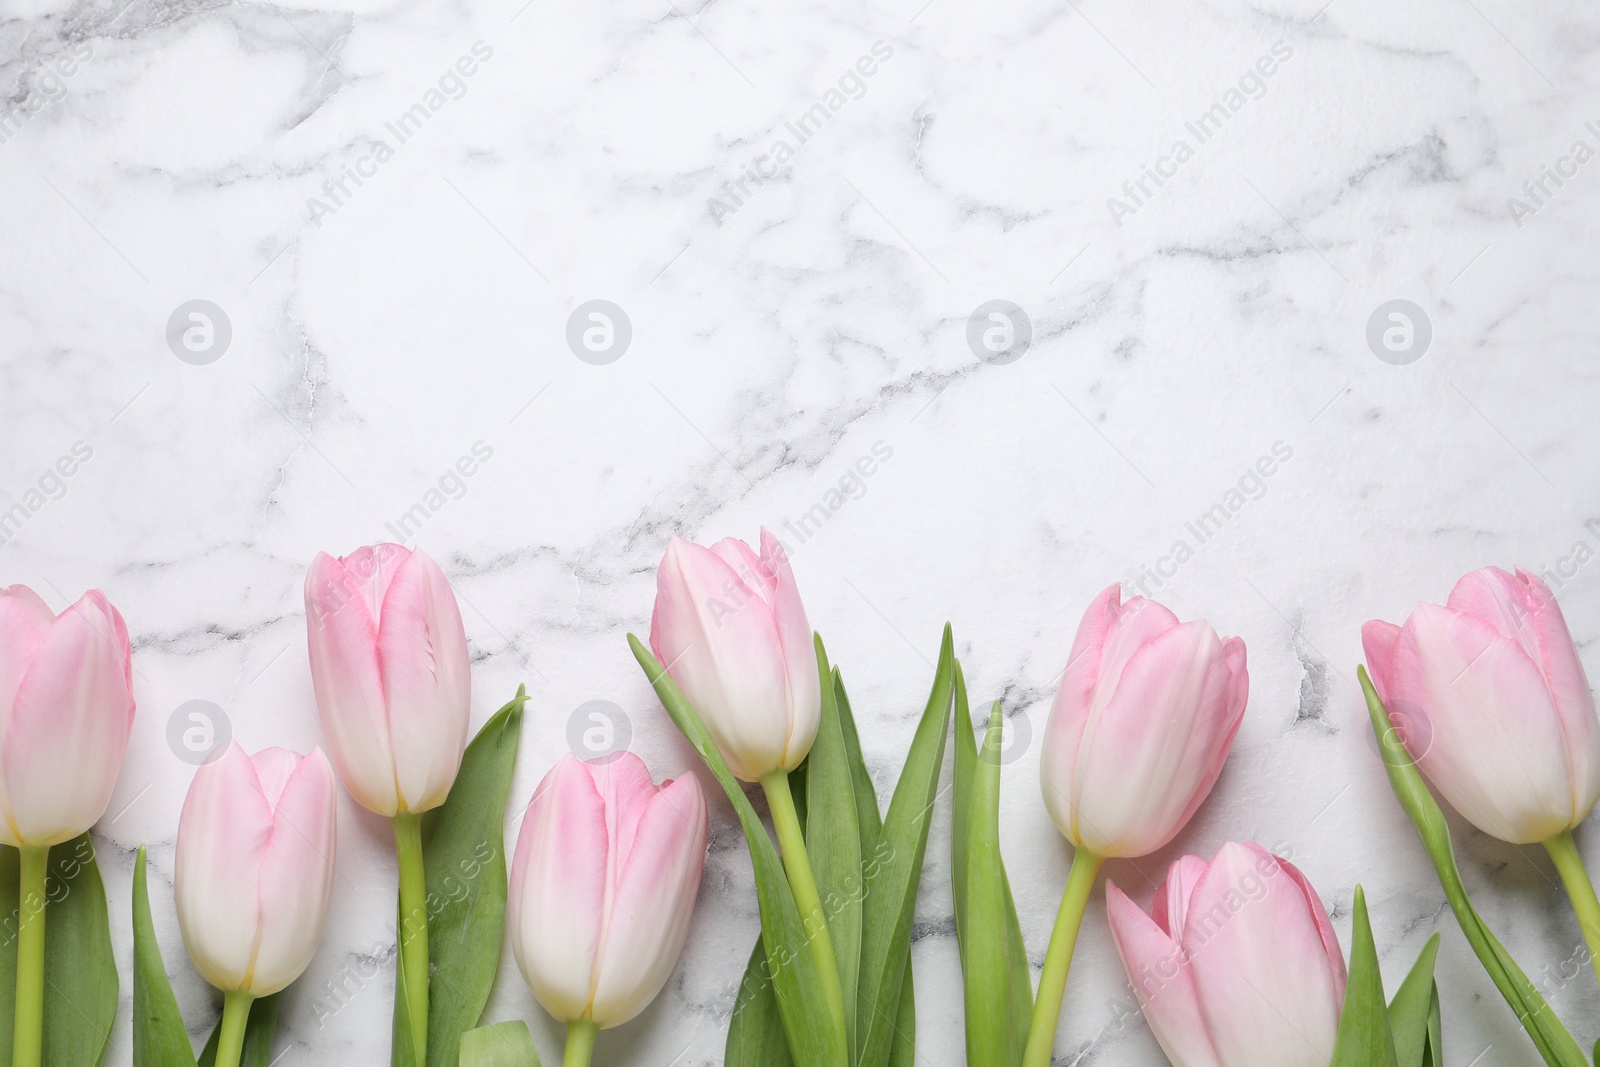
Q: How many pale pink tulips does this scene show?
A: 8